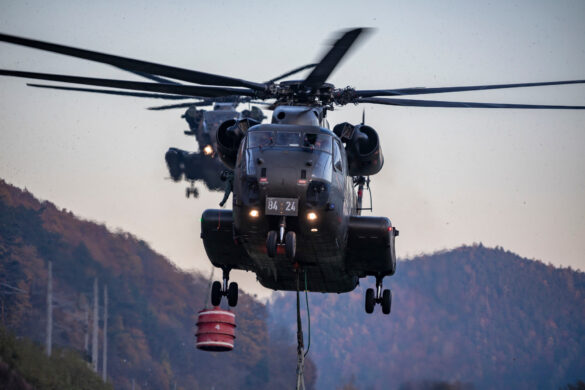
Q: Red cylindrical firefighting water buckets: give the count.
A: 1